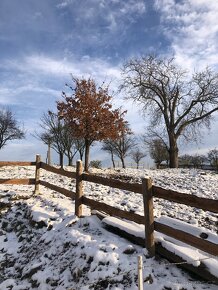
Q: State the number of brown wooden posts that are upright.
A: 3